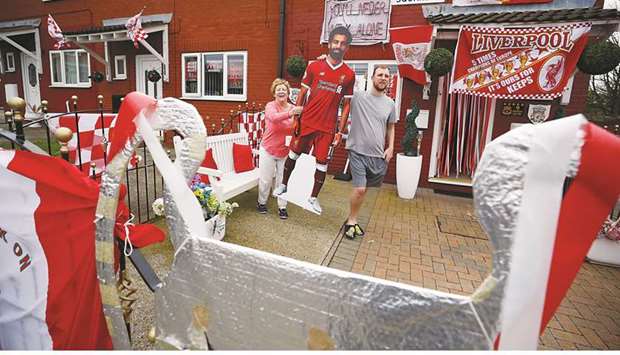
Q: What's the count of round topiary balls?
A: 3